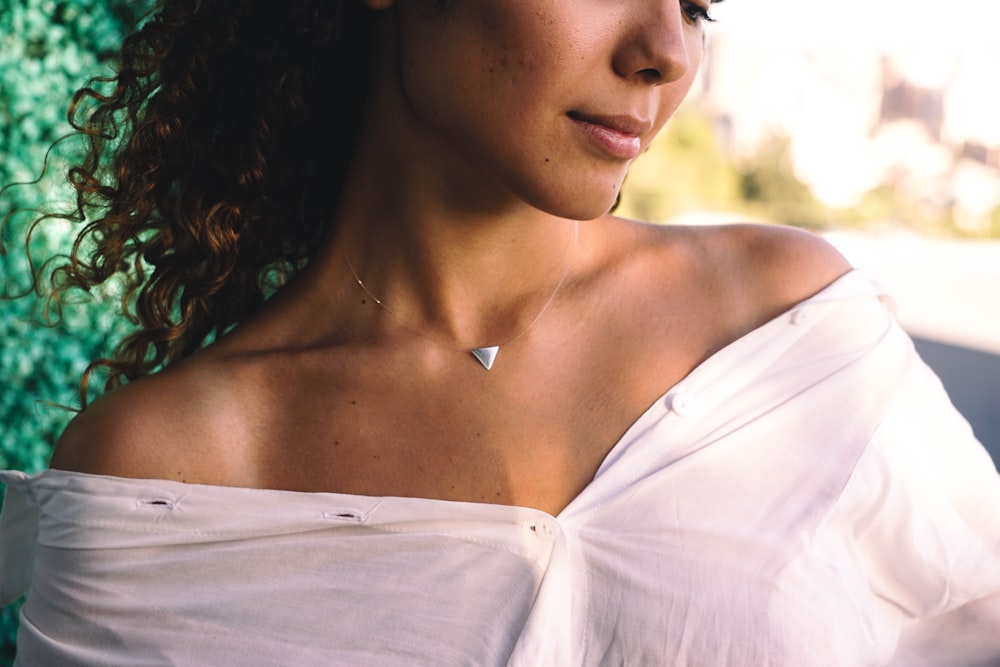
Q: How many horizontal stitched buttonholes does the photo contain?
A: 2